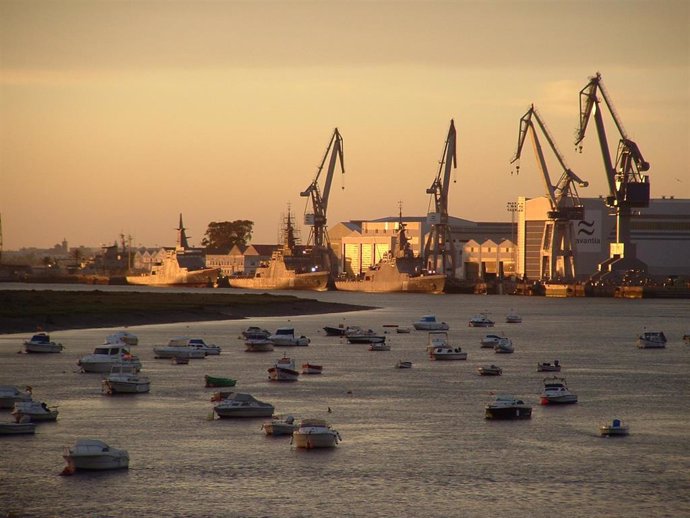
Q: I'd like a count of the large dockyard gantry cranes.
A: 4